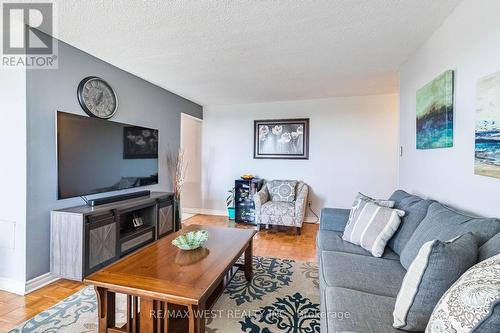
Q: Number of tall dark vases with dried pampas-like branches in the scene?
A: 1